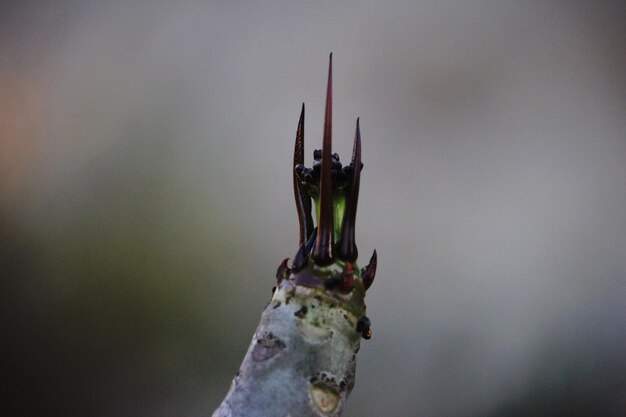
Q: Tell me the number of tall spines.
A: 3